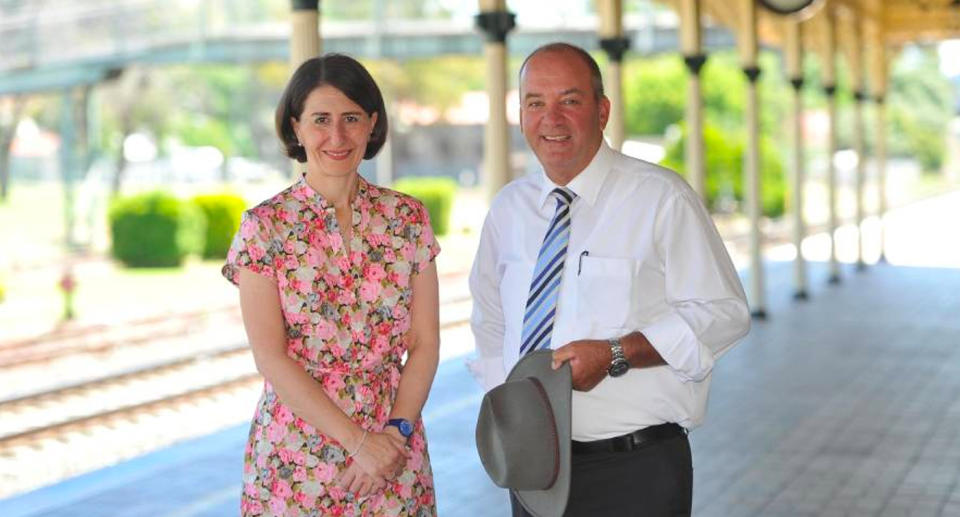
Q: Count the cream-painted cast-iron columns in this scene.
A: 9